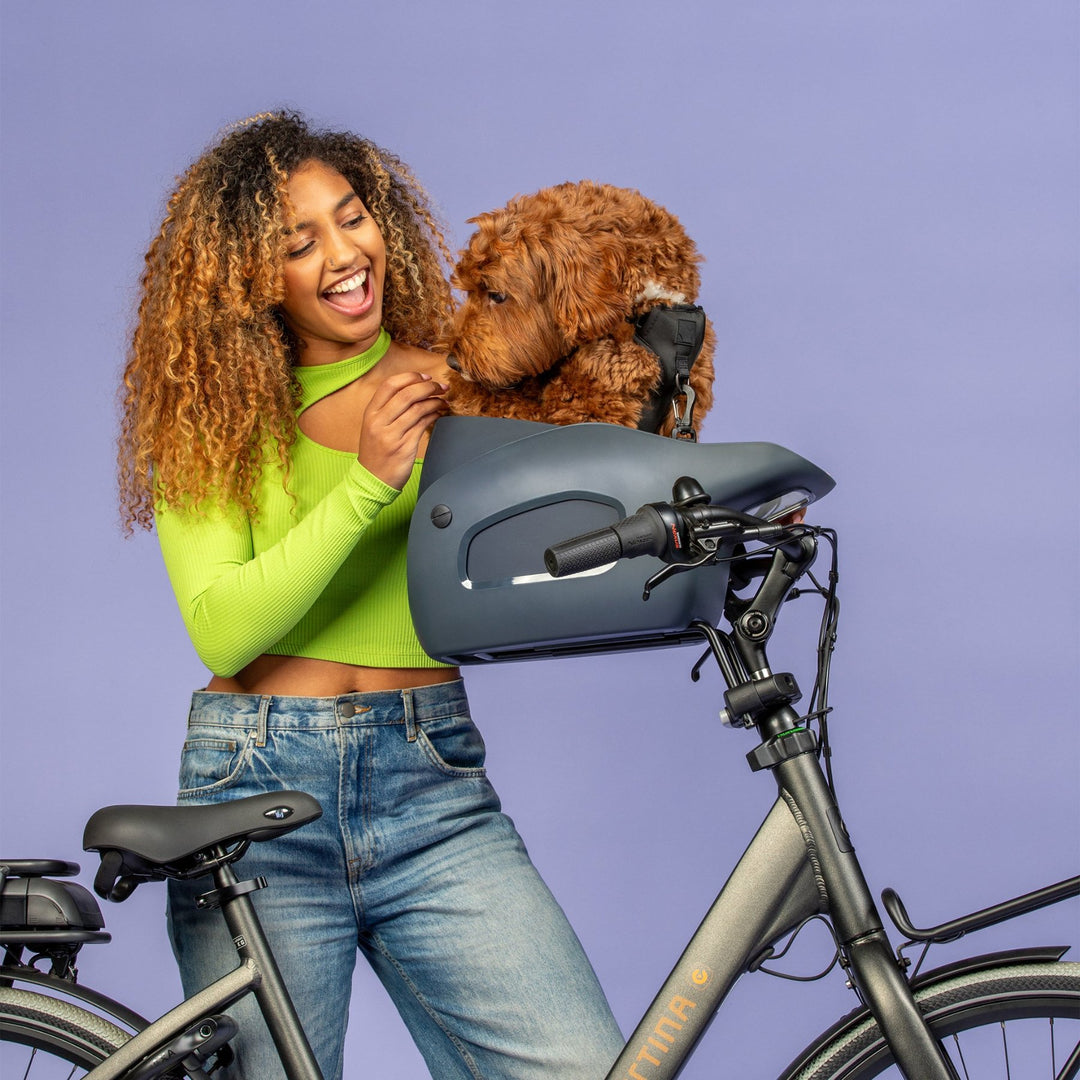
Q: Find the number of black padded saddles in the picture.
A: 1